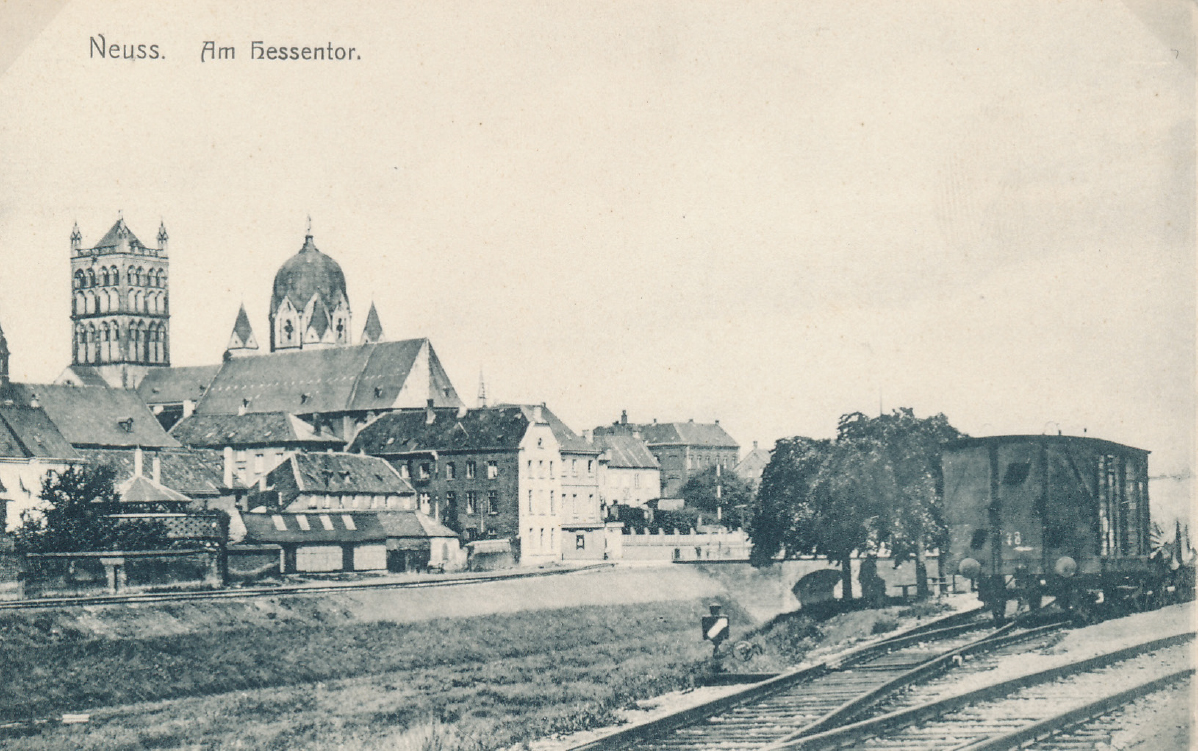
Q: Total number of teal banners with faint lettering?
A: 0